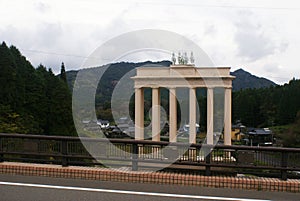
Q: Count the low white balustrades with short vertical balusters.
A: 0